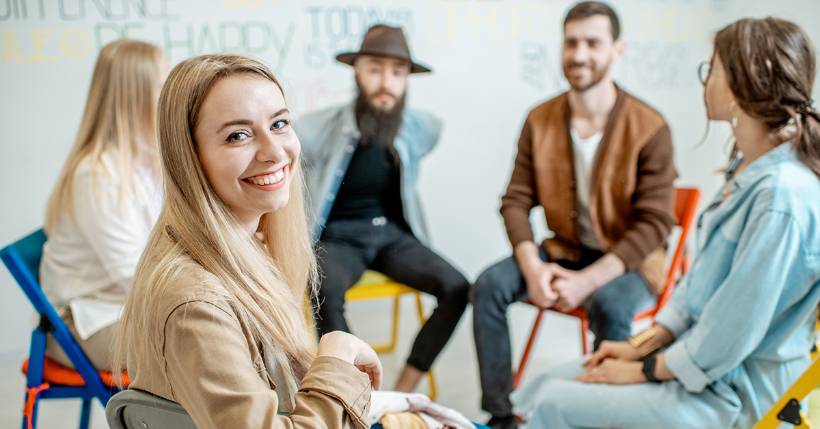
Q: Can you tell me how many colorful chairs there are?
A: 4